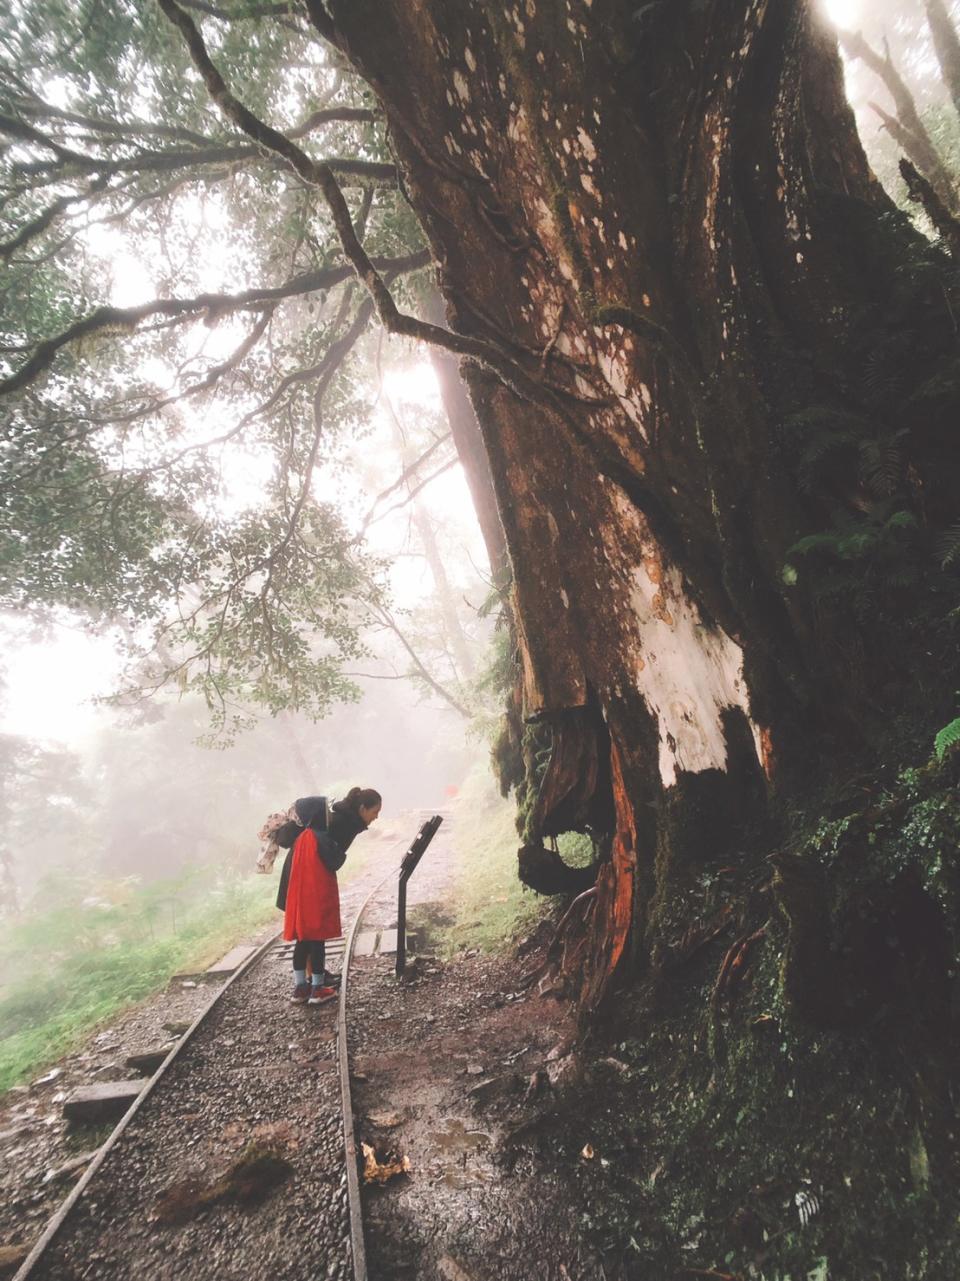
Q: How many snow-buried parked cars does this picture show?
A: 0